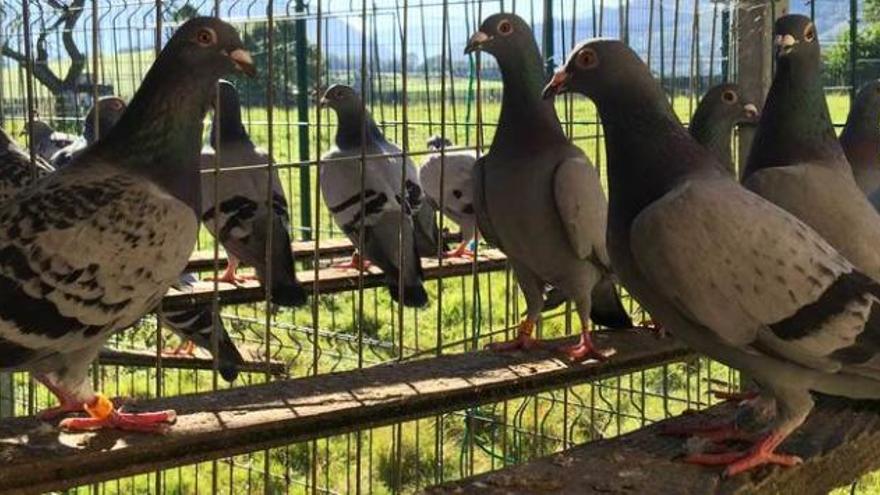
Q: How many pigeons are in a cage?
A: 13